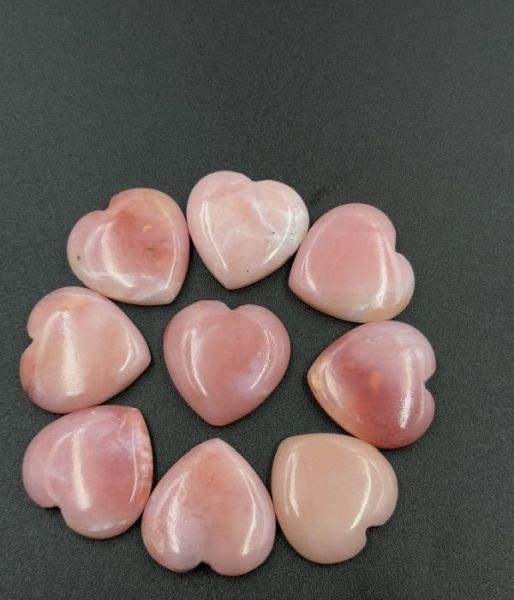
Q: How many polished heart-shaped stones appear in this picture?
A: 9